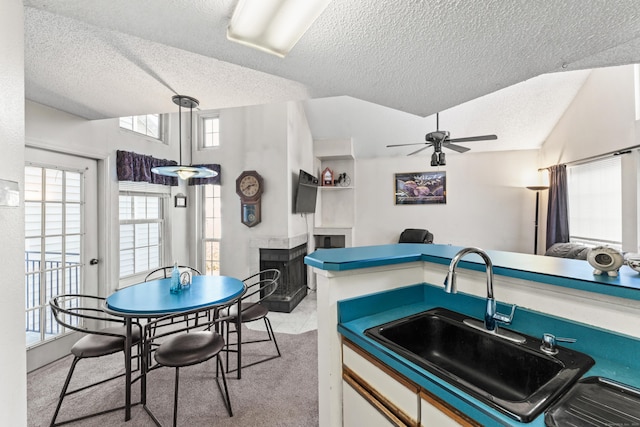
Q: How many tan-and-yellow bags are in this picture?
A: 0